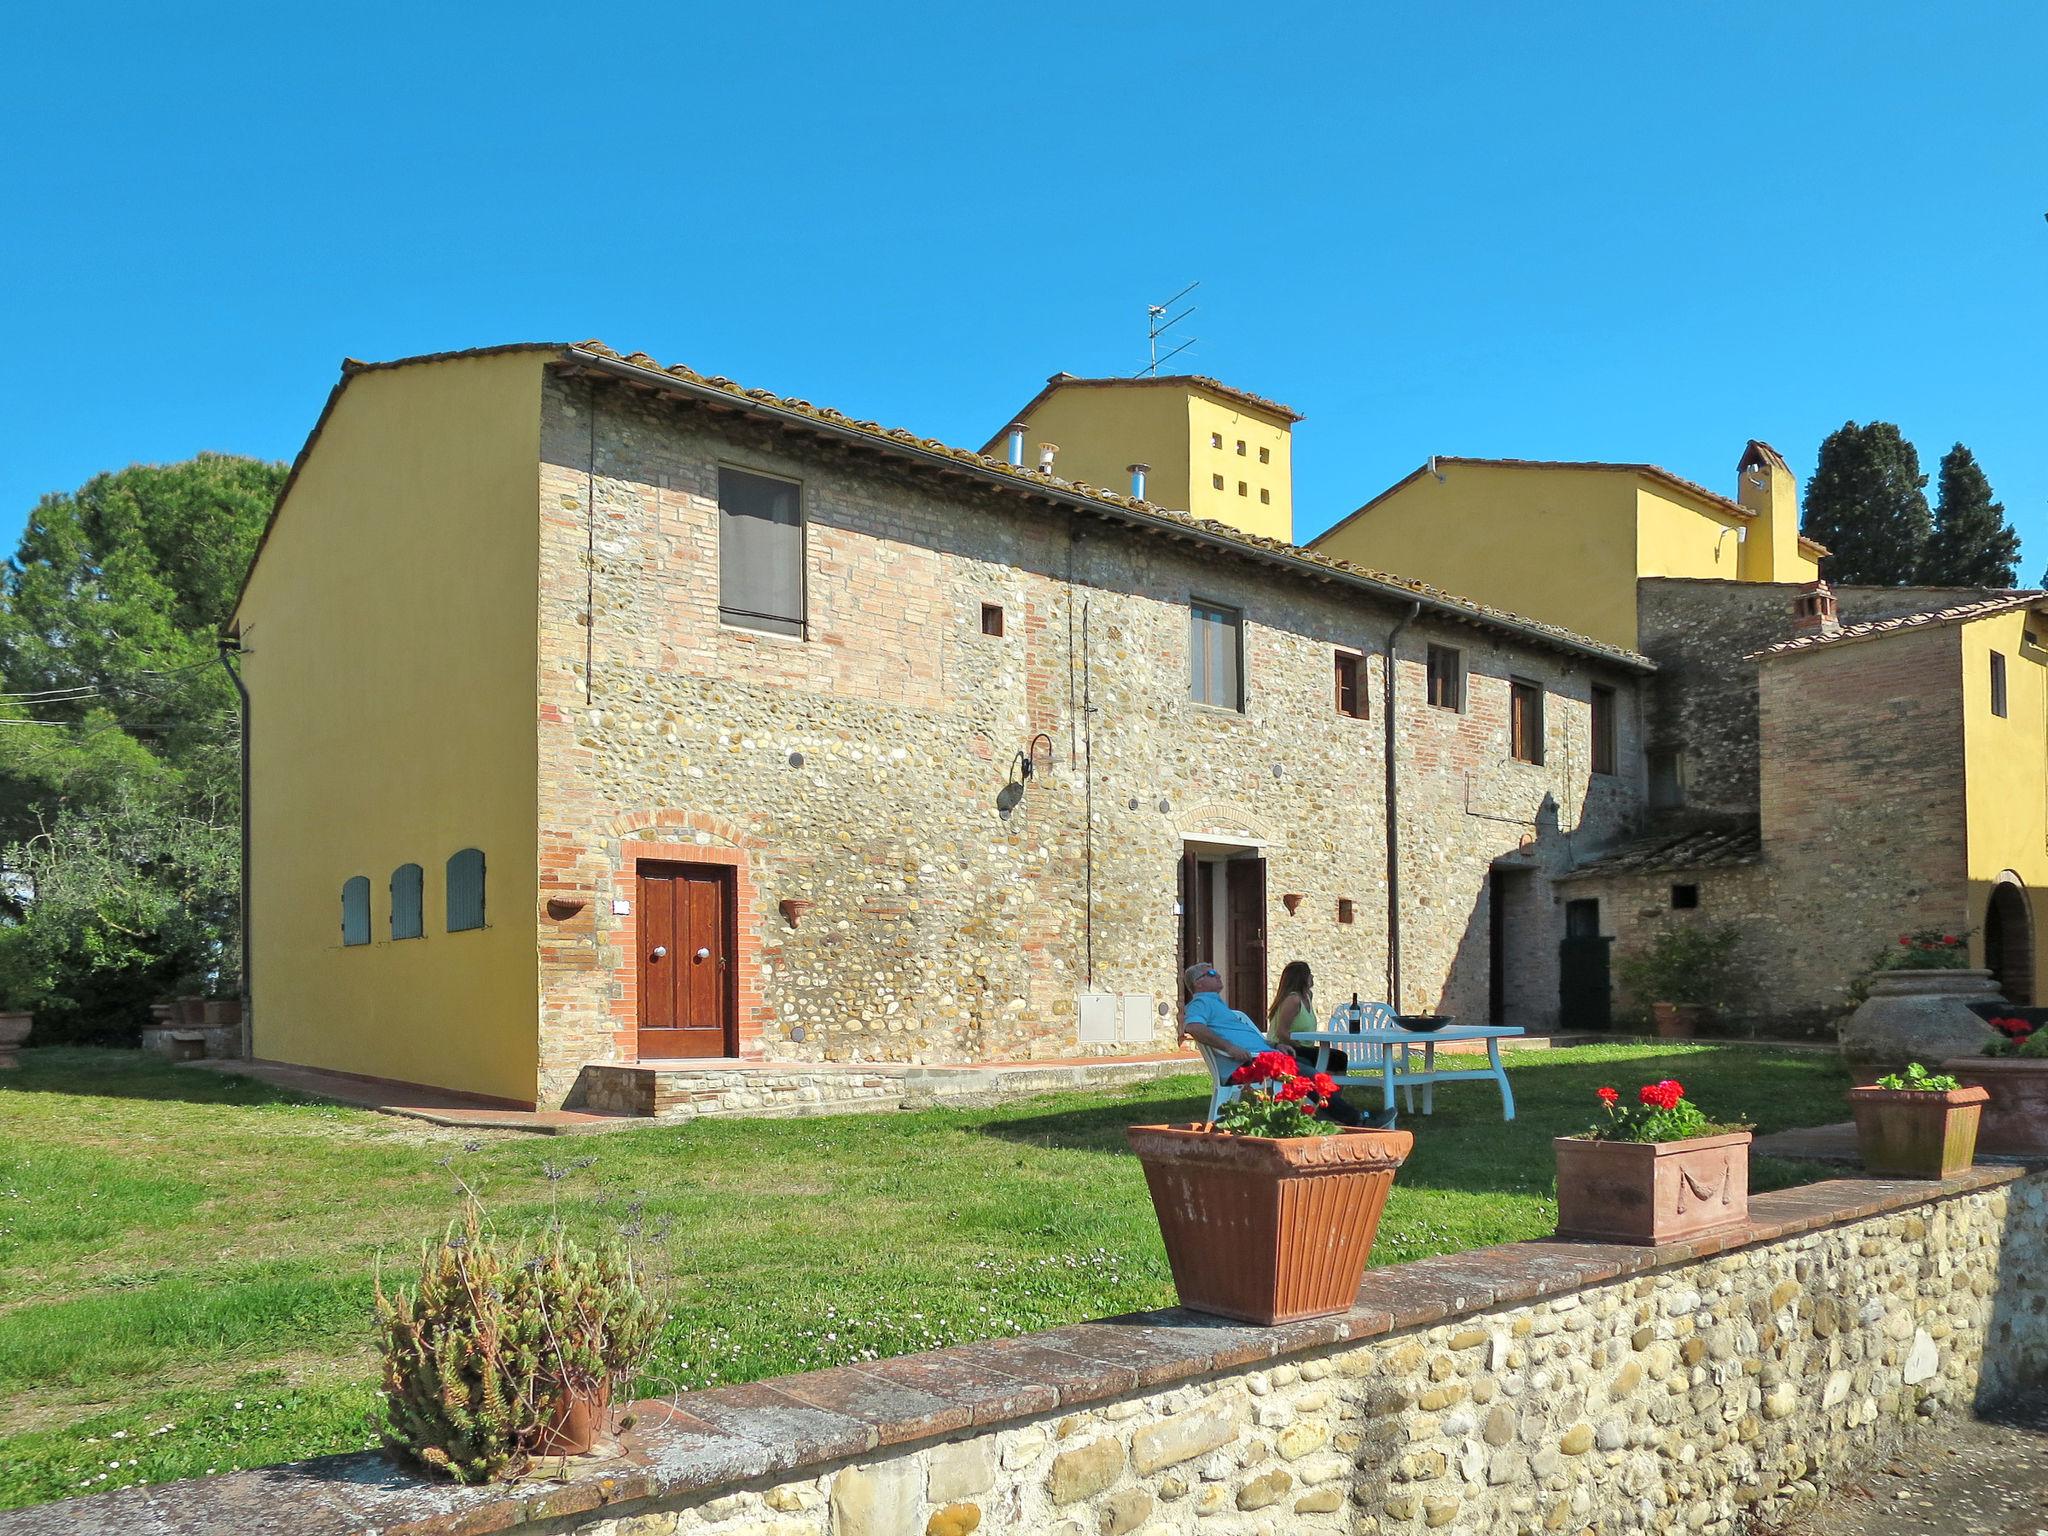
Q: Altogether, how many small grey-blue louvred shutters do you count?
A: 3